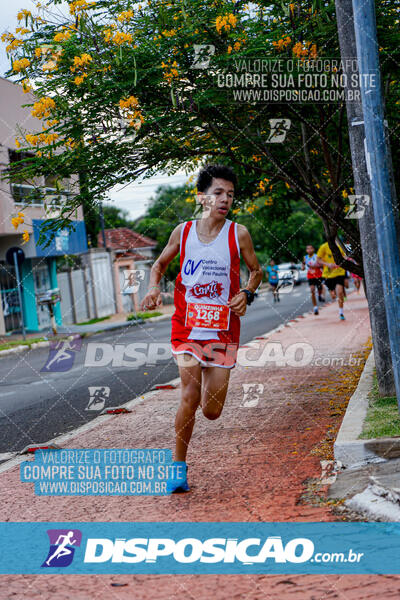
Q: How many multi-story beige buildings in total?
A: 1